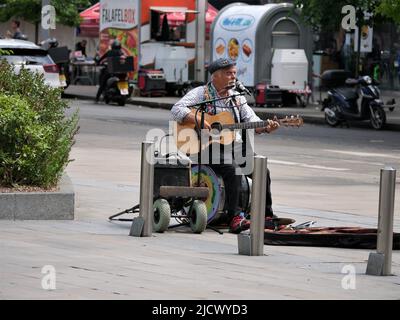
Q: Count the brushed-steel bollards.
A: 3